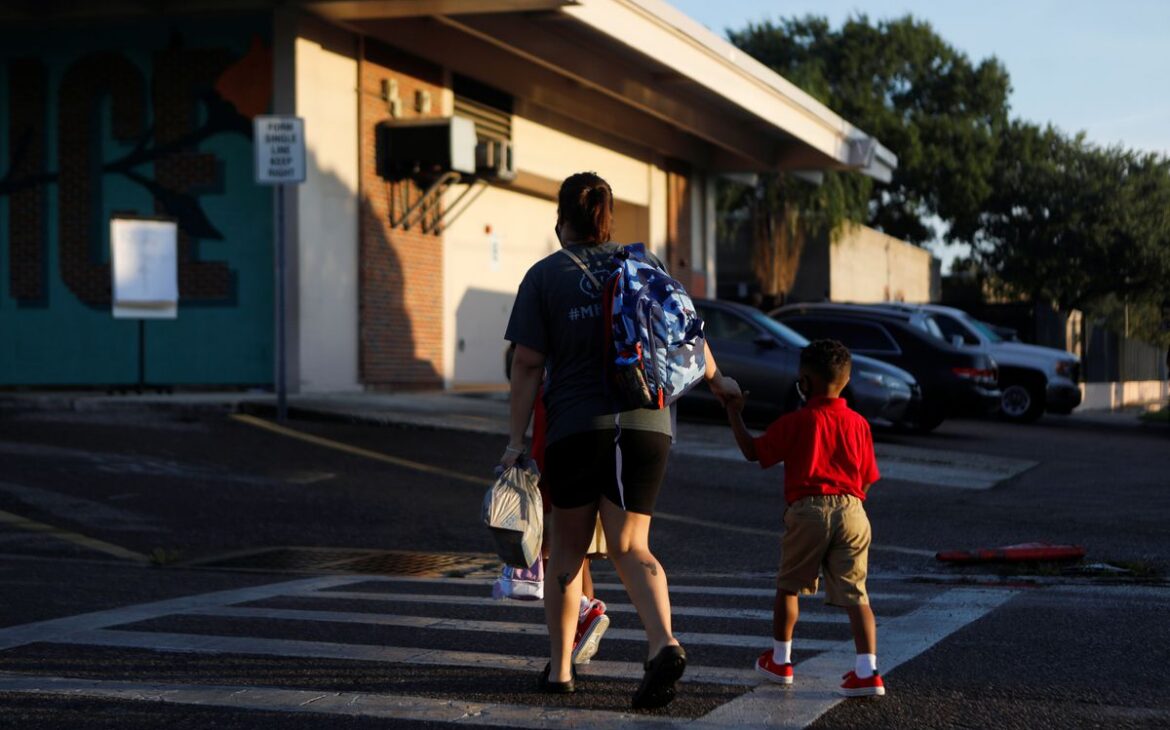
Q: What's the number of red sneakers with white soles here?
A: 3